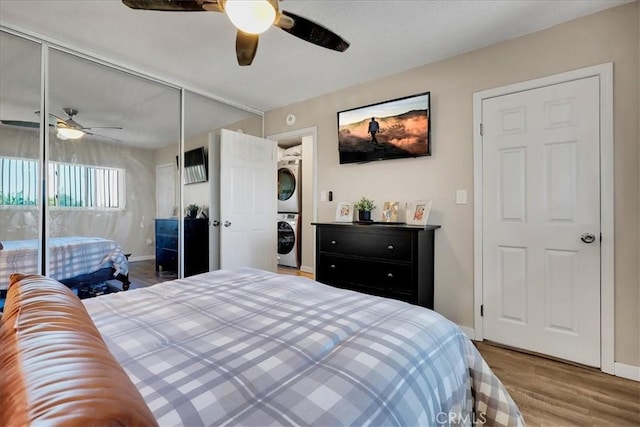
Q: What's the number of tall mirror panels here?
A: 3